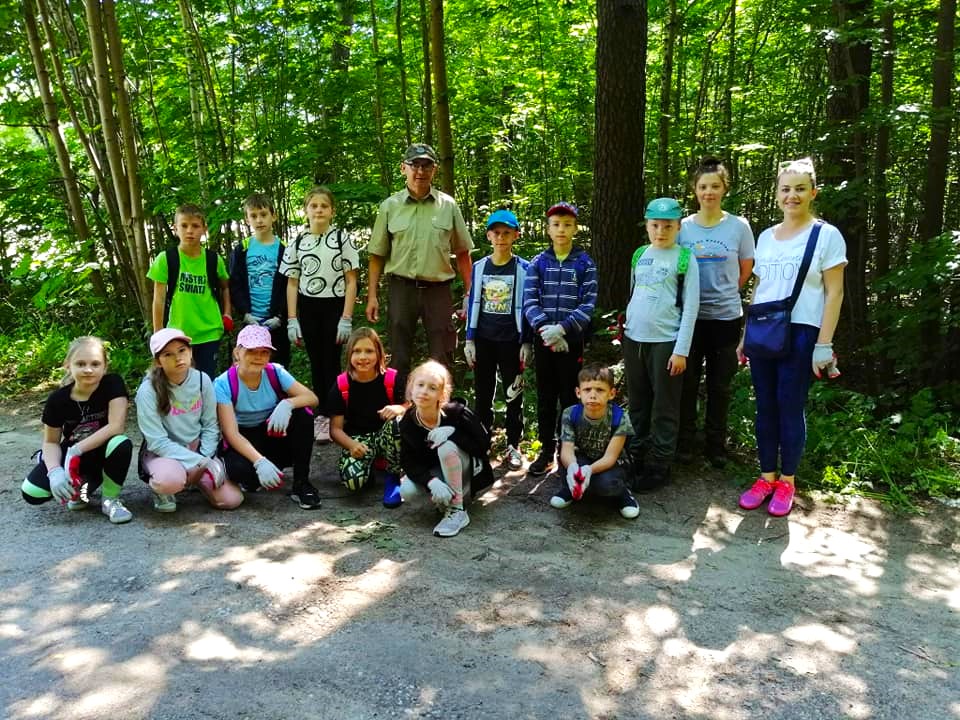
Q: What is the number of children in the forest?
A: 12